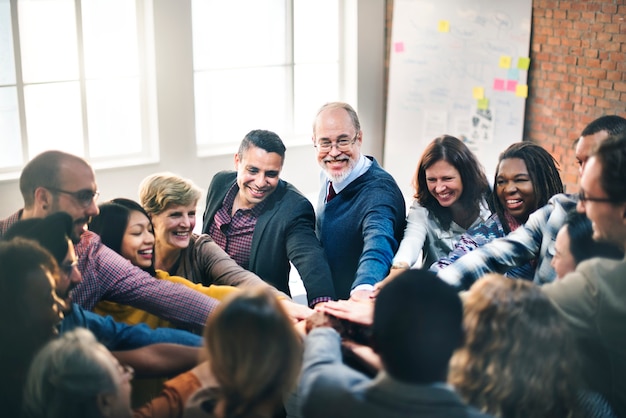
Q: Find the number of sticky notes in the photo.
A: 10